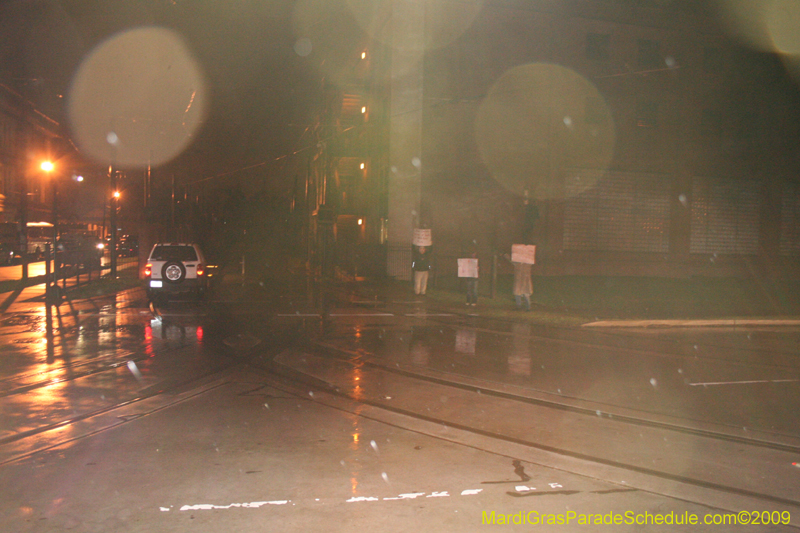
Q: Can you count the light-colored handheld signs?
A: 3